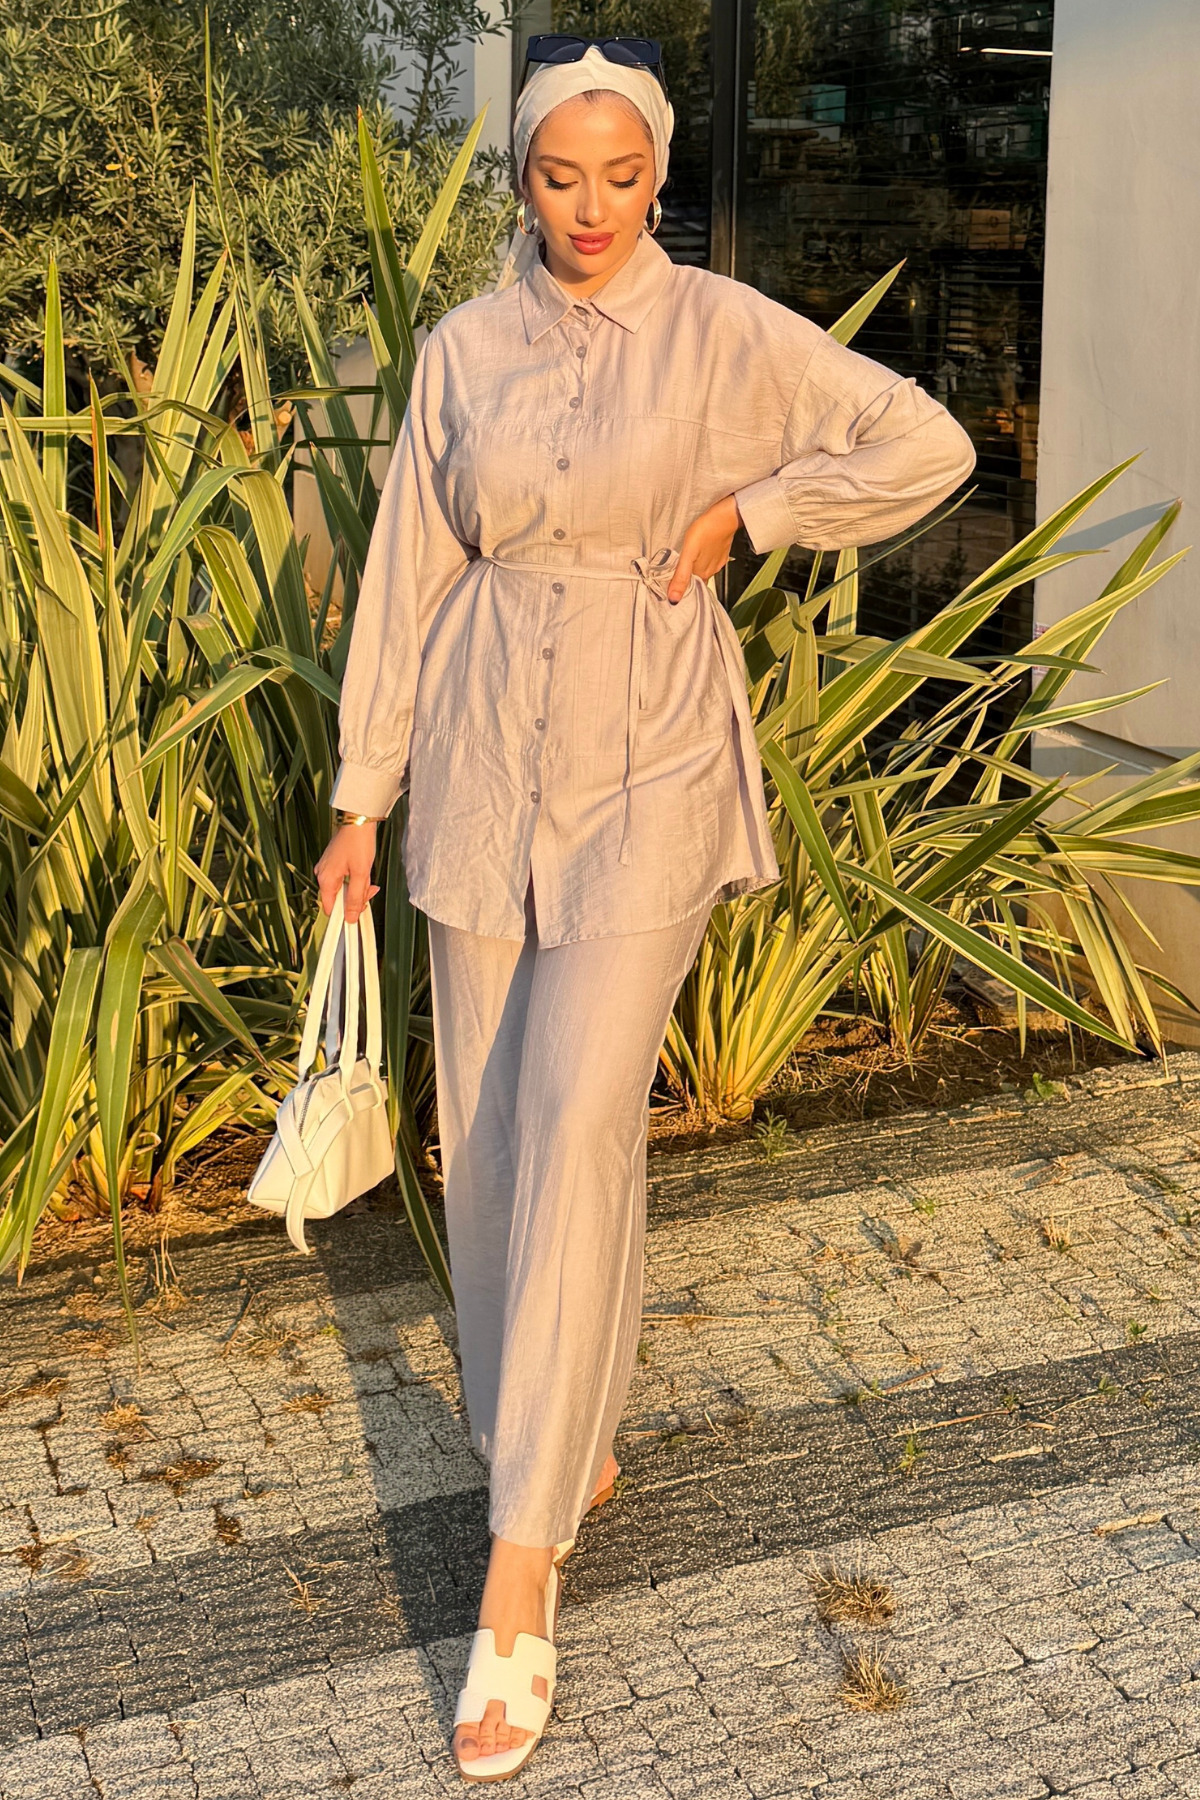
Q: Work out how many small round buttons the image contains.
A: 9